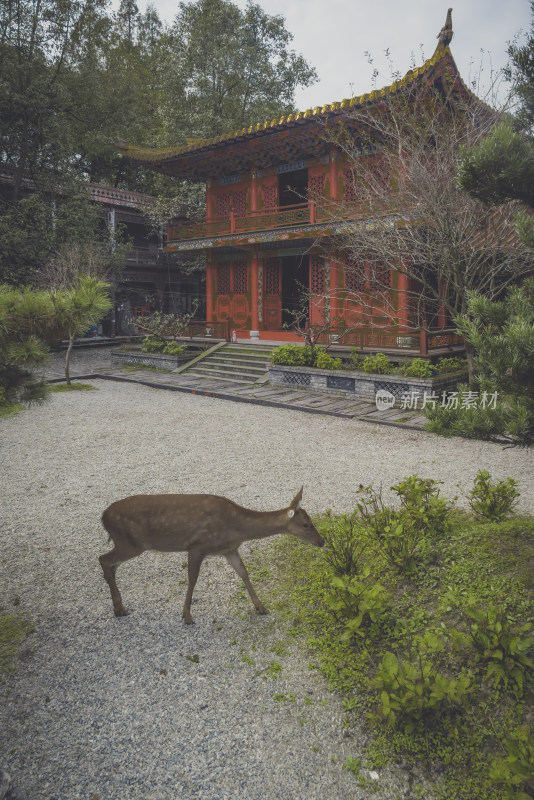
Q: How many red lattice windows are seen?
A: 12